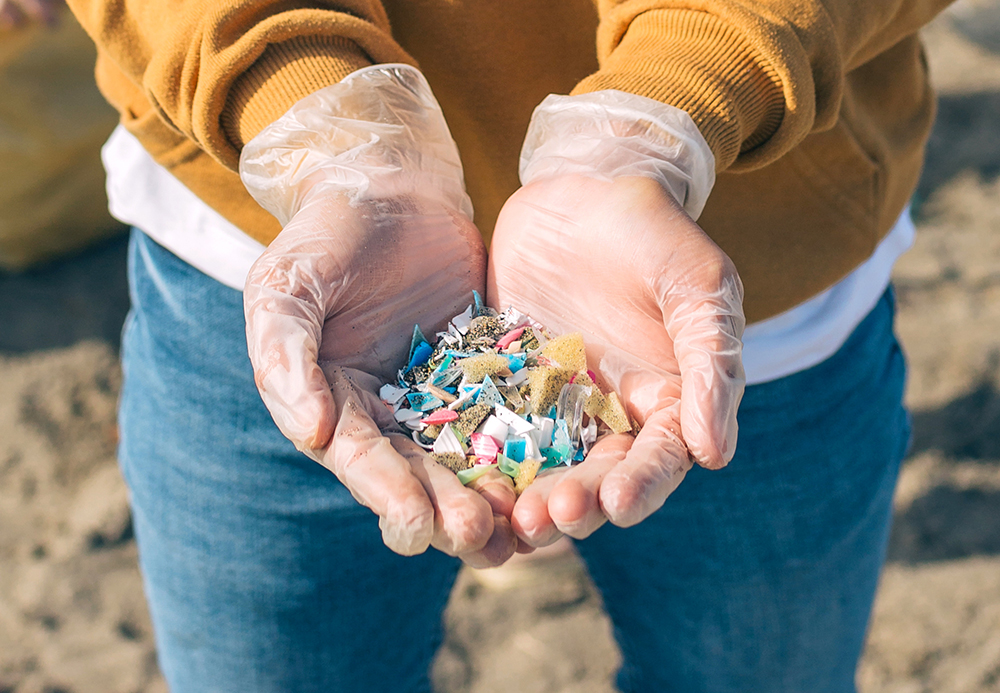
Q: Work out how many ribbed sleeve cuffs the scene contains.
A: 2